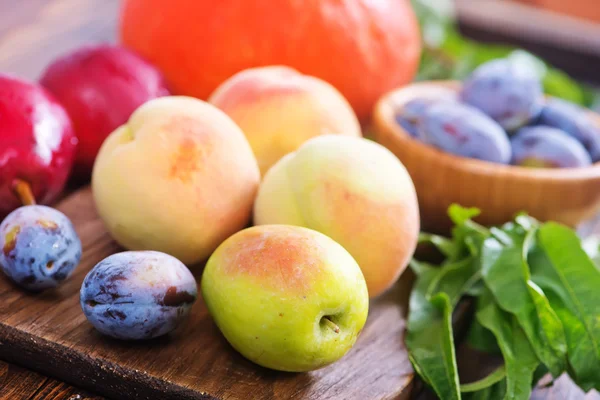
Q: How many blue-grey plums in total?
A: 7